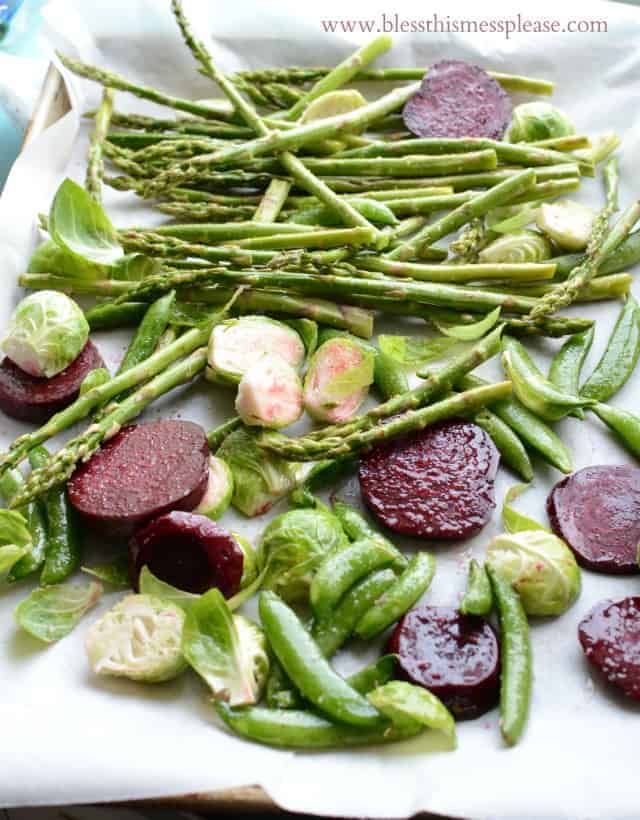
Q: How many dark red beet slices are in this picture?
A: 8